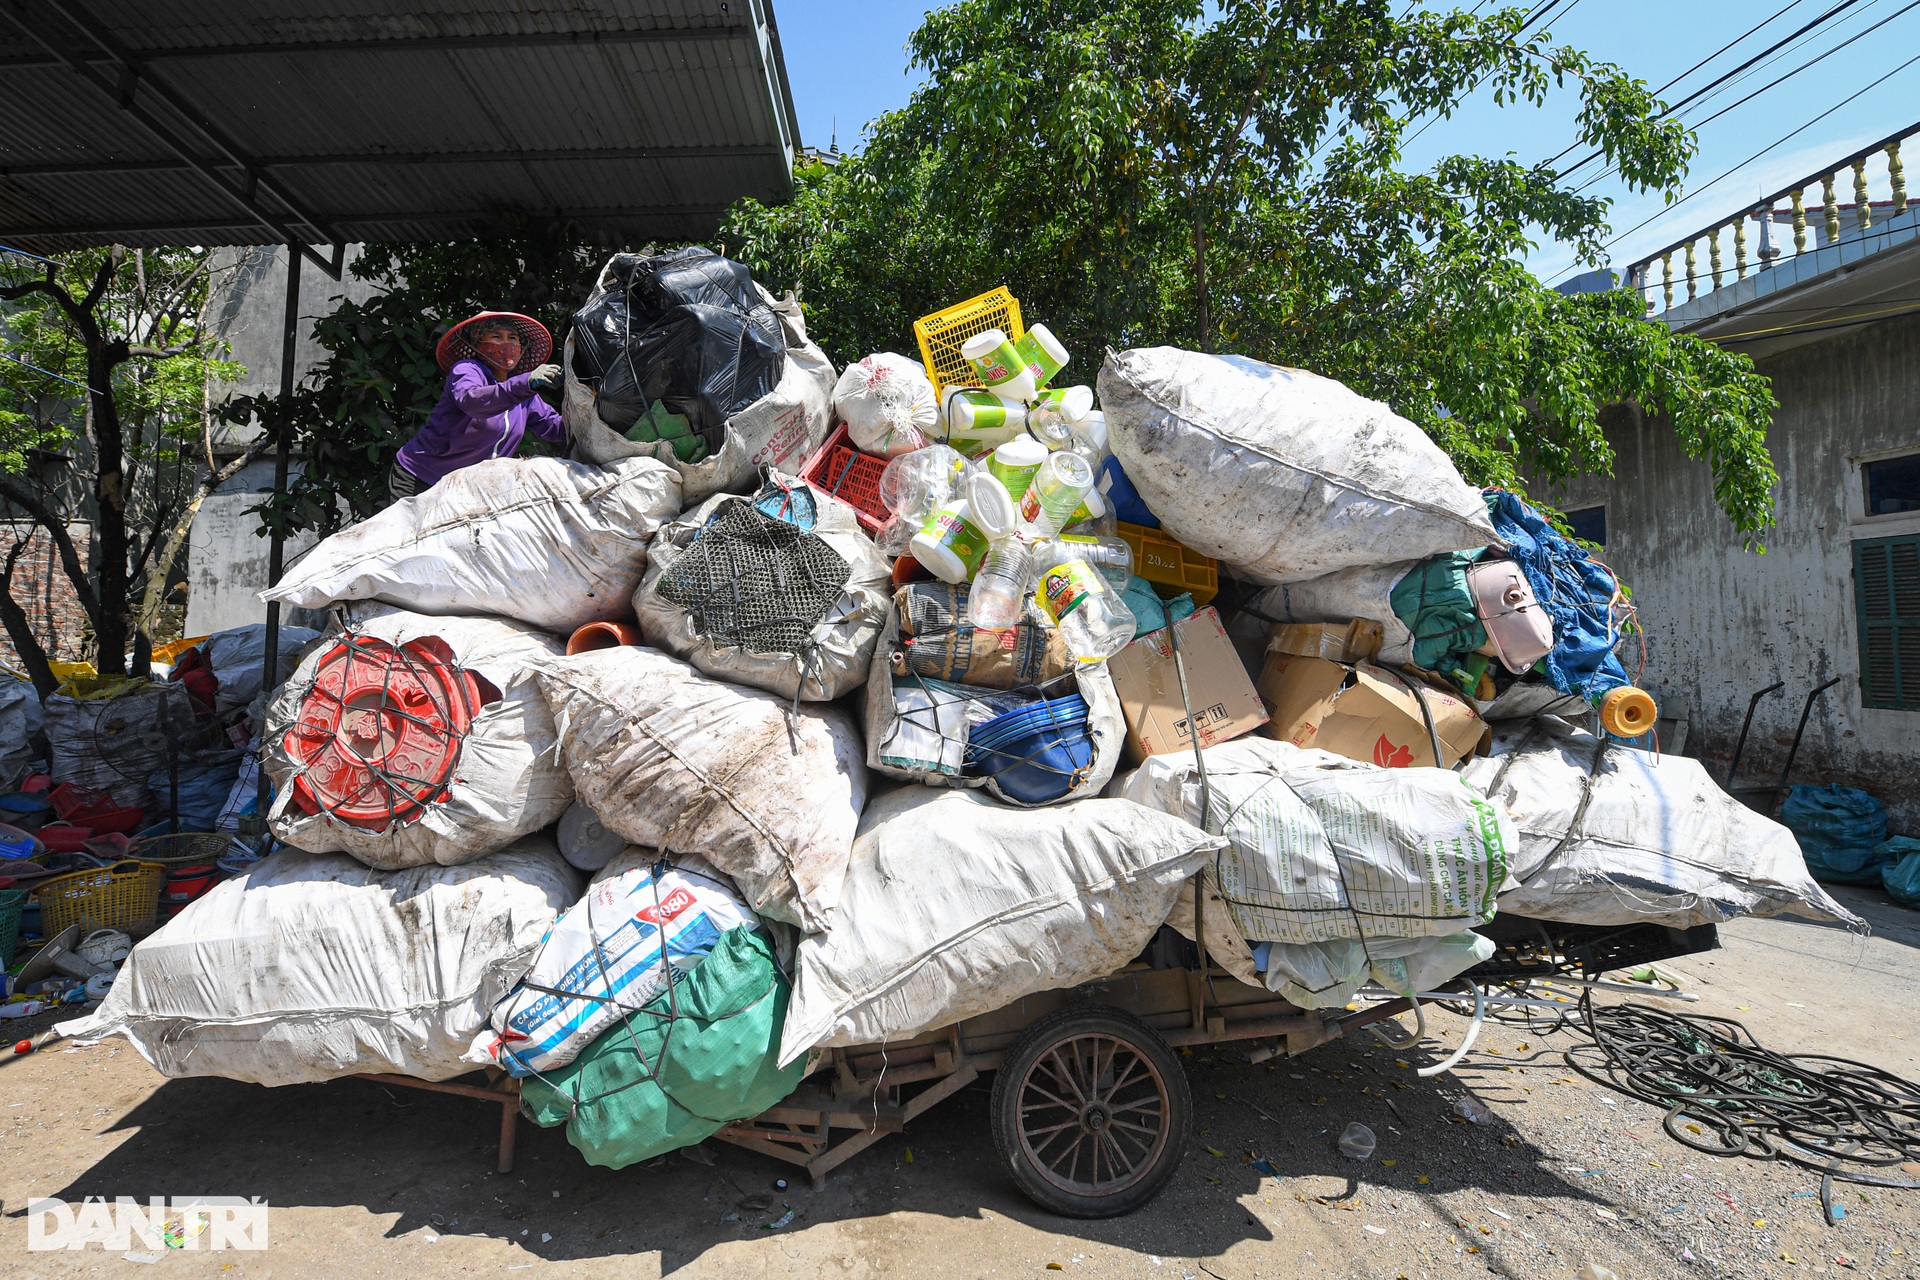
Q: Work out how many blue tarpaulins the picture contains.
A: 1